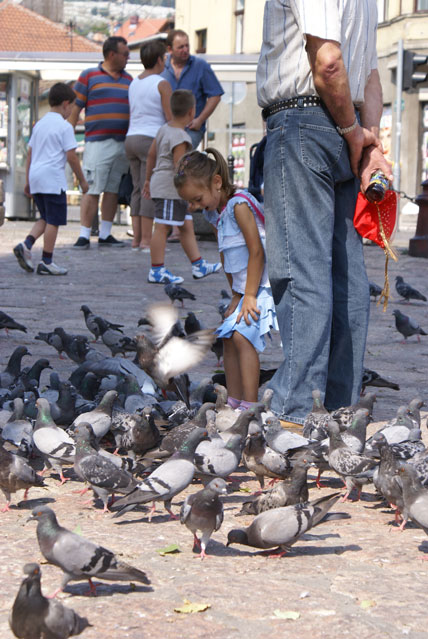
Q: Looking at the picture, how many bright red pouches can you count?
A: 1